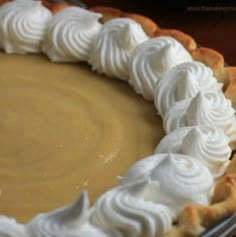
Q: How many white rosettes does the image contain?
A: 11